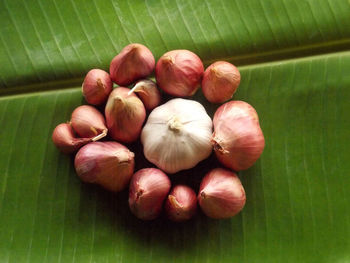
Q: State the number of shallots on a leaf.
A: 13